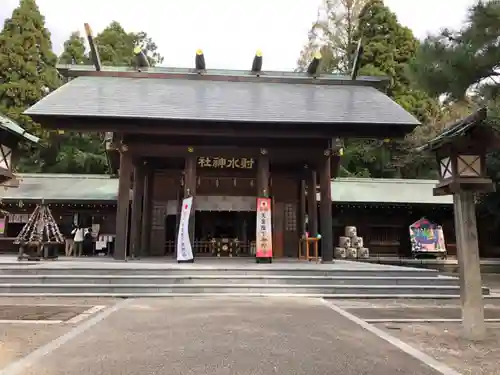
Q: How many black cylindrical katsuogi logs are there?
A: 4